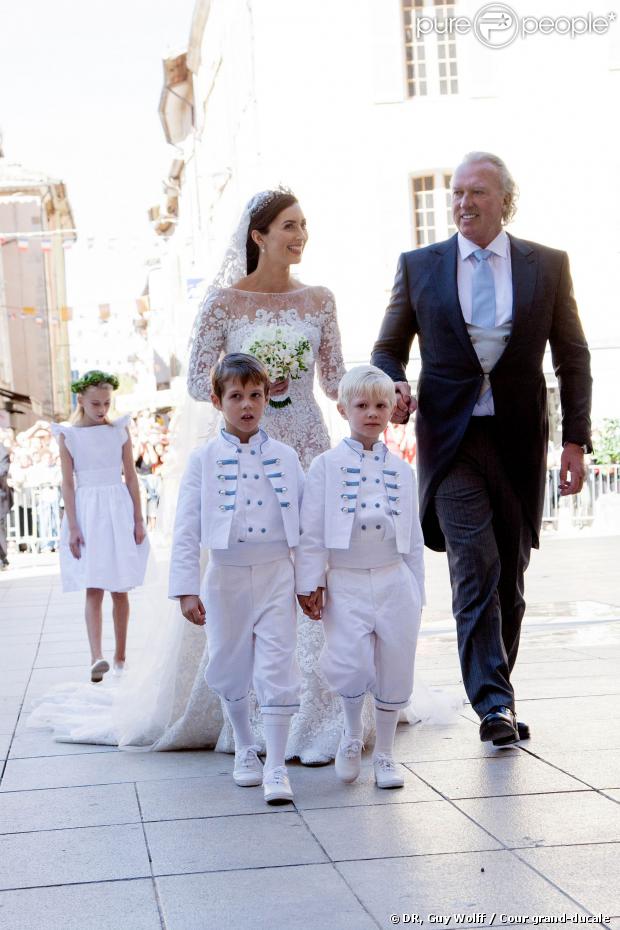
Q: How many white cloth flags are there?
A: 0